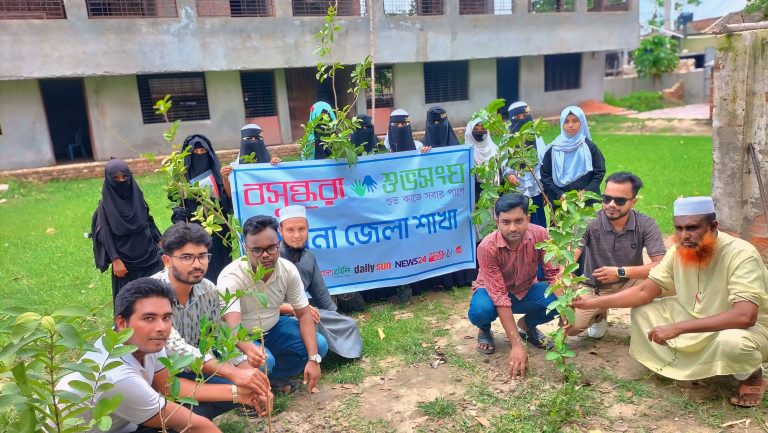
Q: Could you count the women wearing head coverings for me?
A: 10